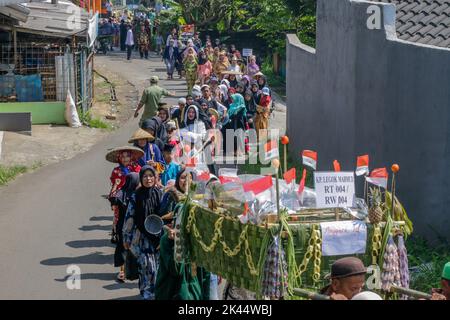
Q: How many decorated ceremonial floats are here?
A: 1